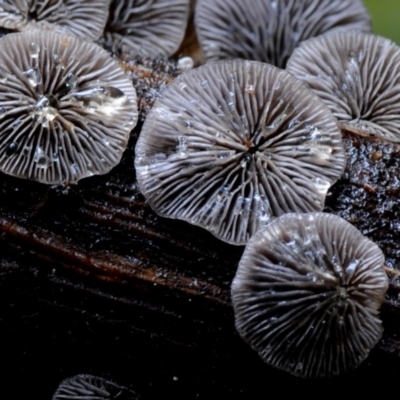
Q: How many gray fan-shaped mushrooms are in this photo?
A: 8